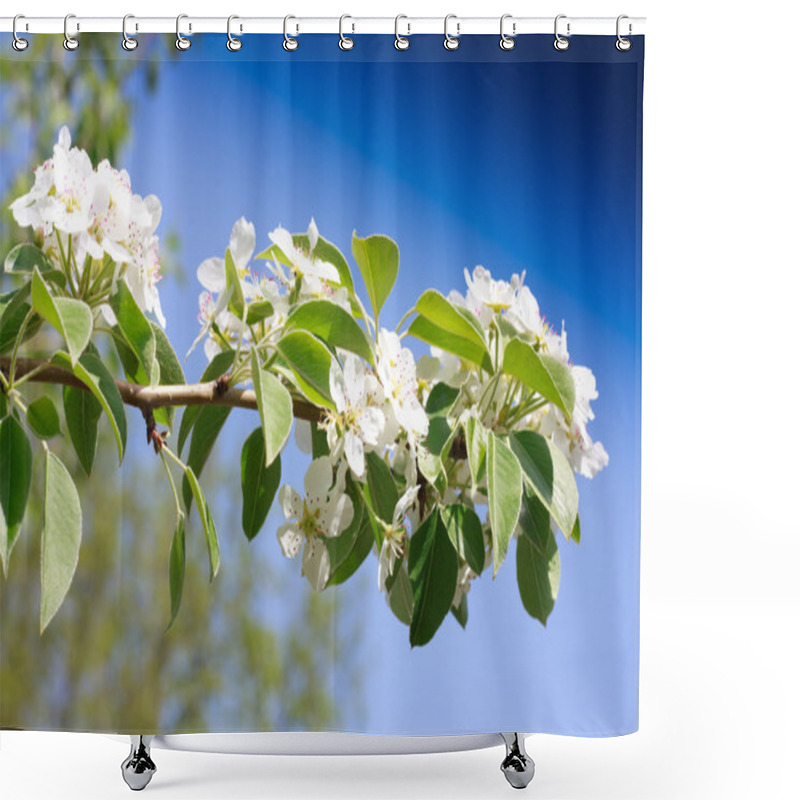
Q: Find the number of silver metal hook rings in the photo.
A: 12